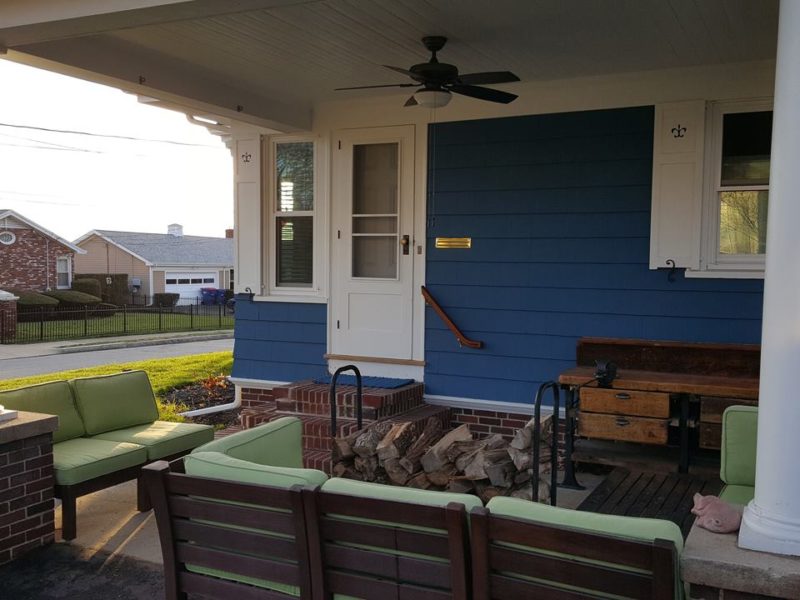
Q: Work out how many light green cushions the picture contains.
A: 10